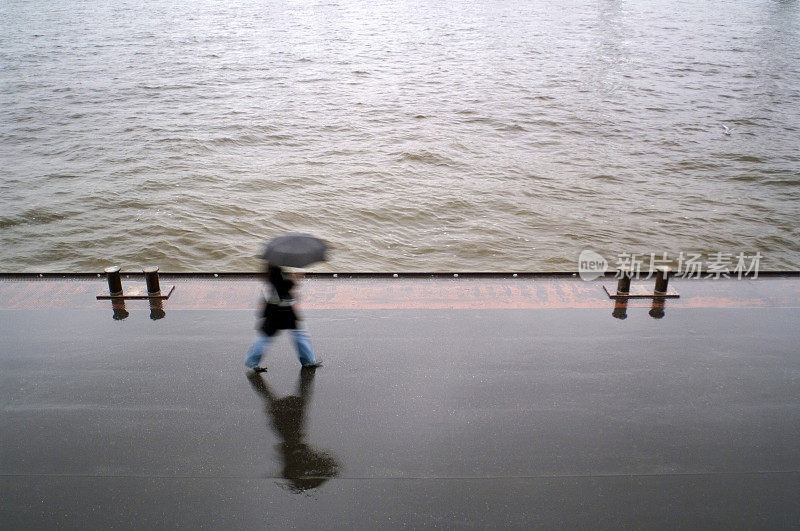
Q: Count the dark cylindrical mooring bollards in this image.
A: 4